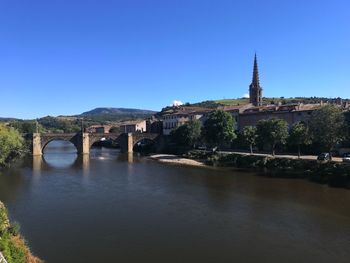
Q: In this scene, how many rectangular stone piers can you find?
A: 3